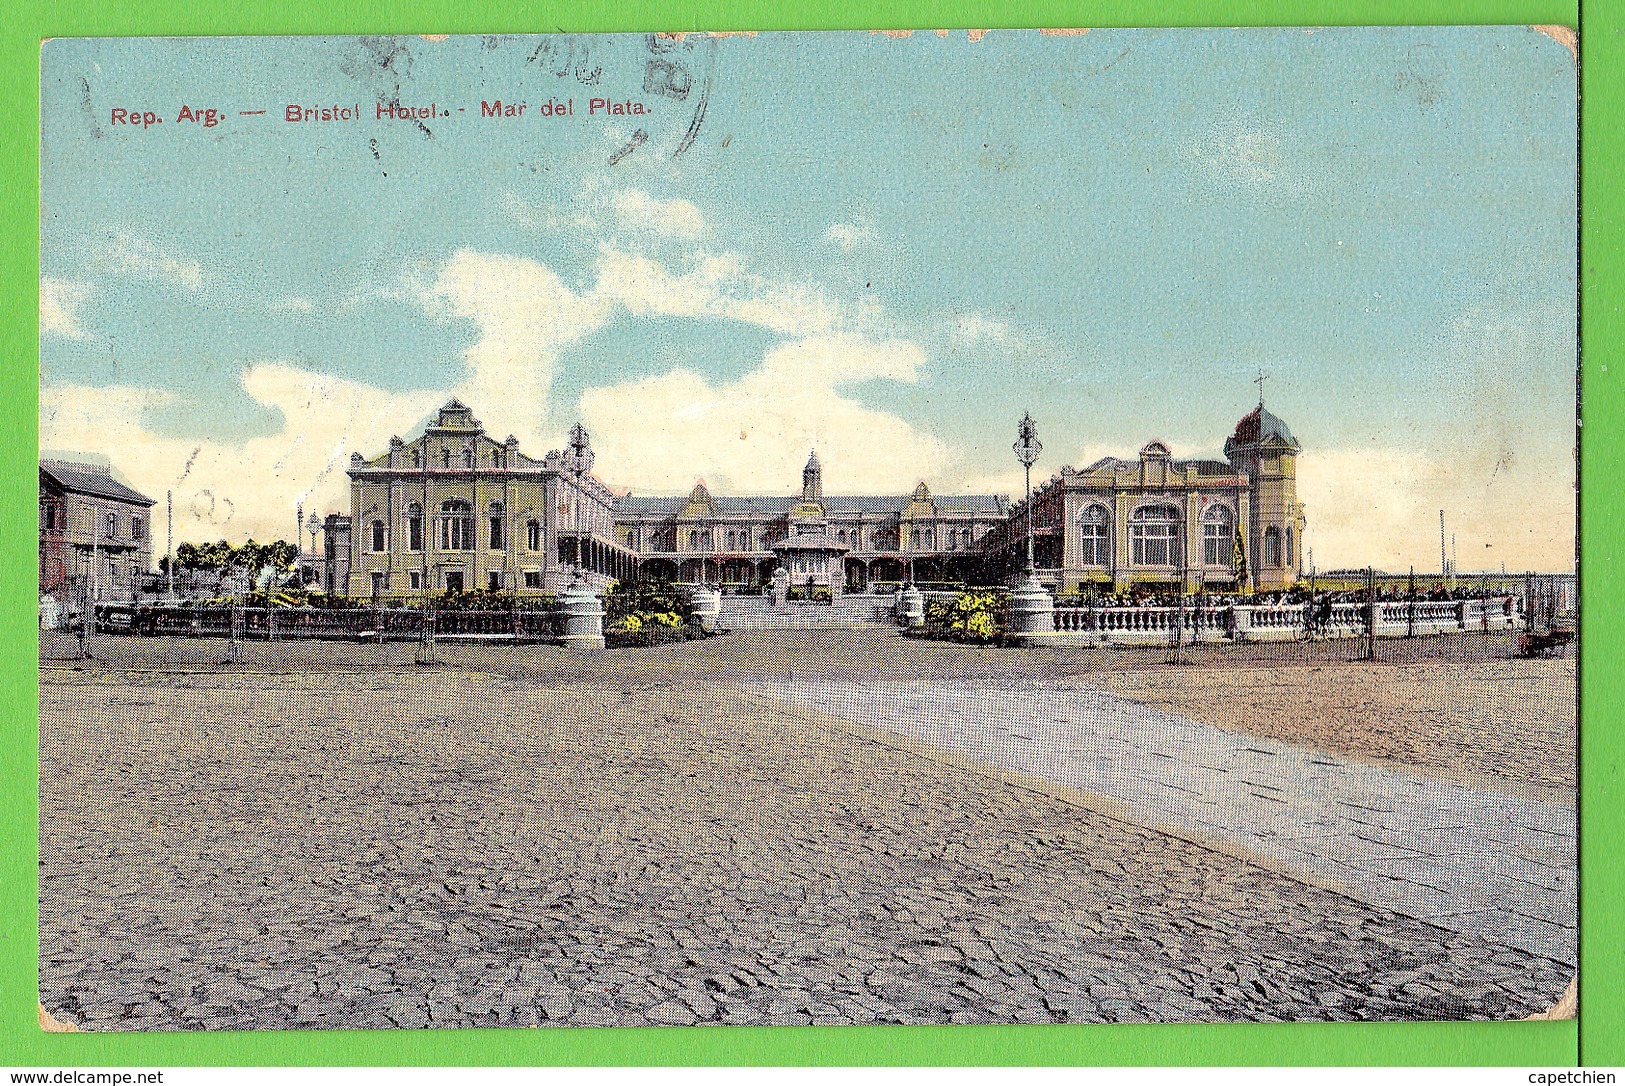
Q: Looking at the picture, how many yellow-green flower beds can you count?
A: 2